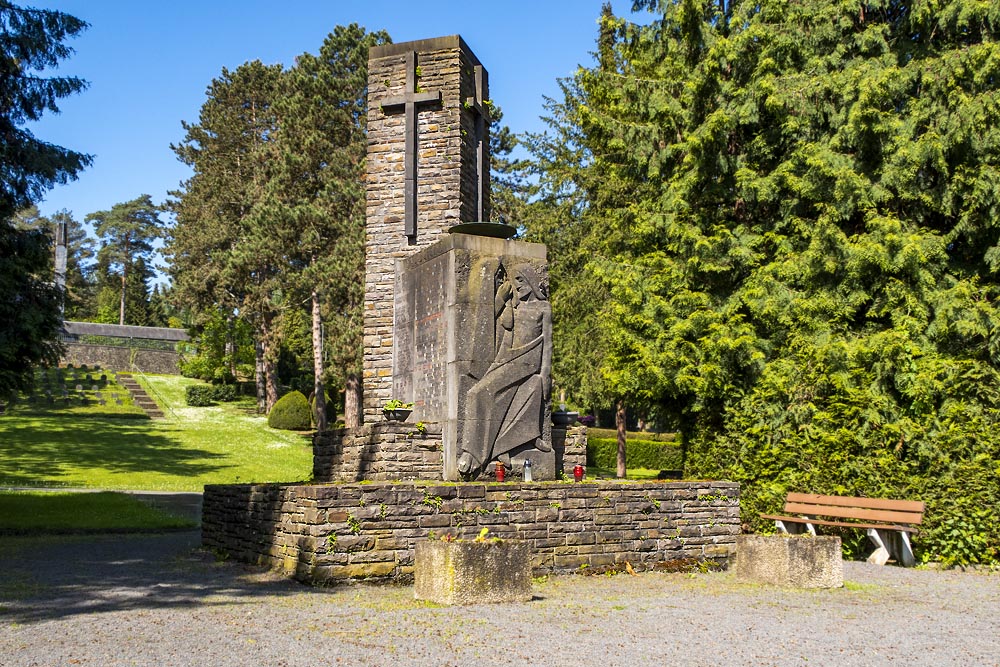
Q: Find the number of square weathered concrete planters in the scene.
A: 2